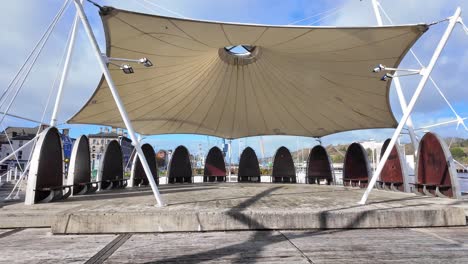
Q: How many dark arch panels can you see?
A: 12